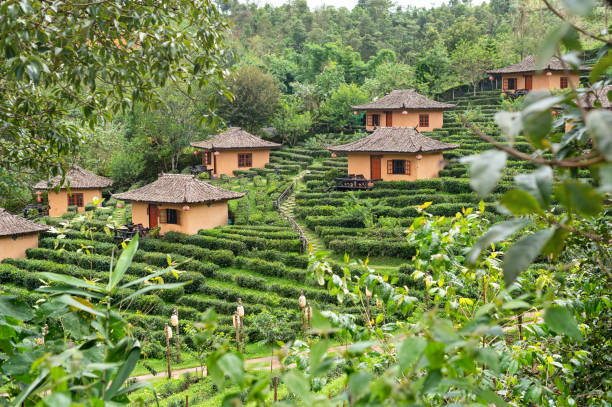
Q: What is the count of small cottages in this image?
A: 8